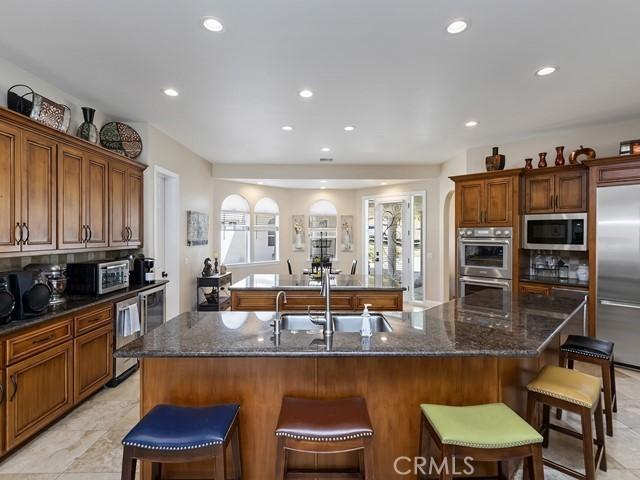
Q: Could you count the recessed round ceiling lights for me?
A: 13